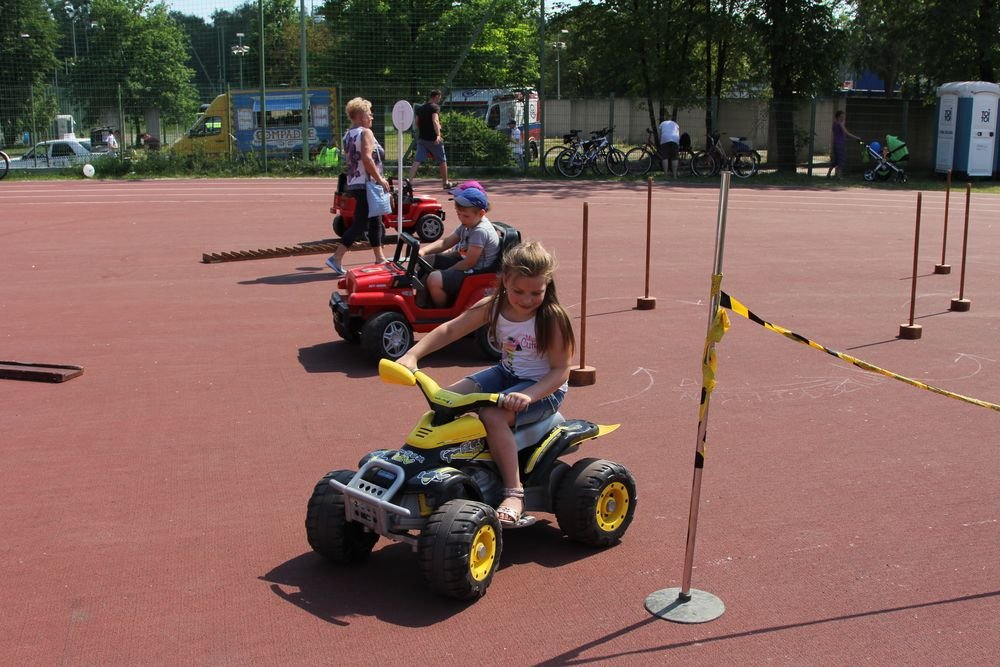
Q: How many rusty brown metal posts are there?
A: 5